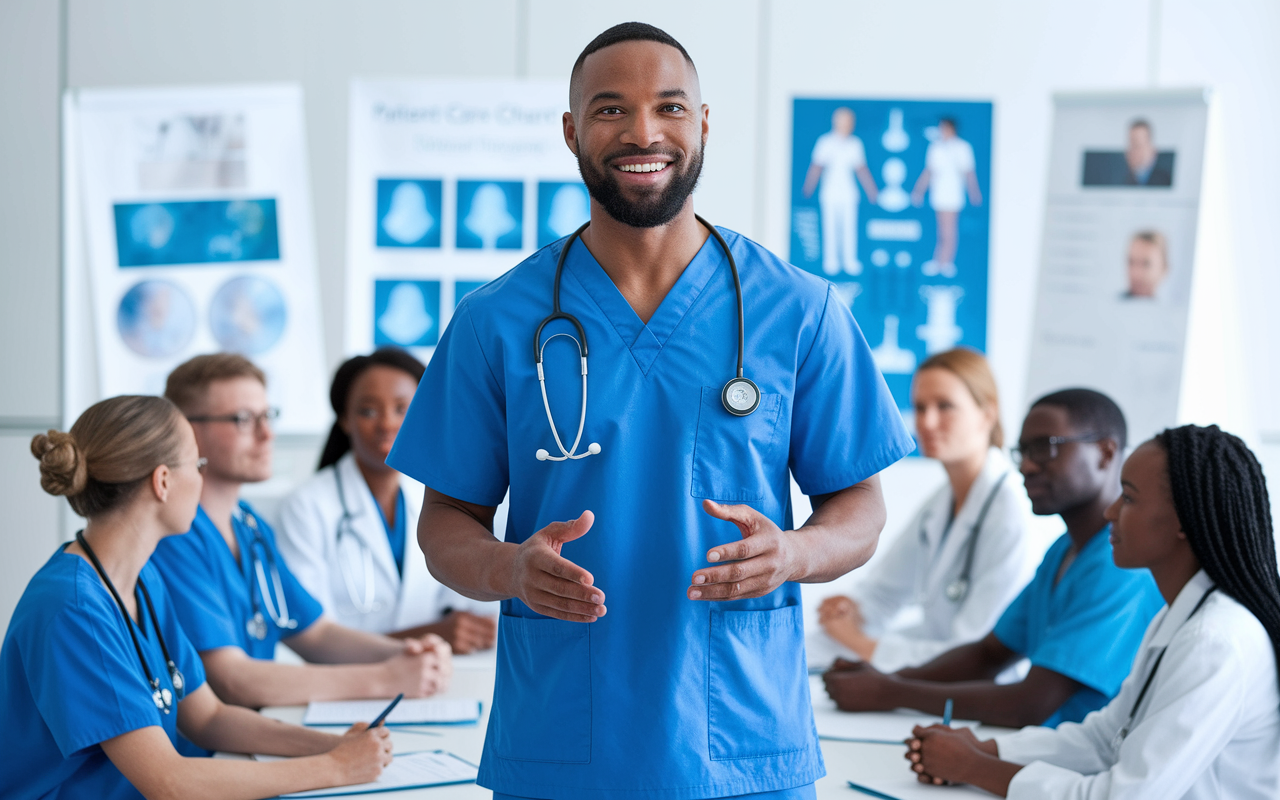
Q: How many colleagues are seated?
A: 6